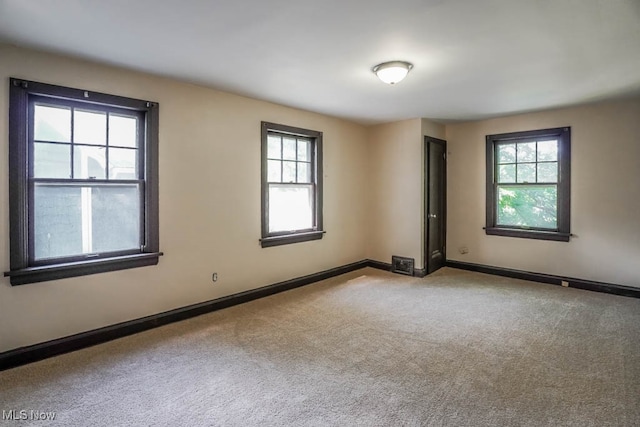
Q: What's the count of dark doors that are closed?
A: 1